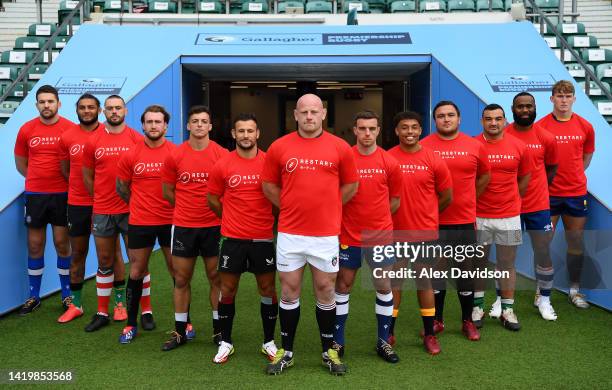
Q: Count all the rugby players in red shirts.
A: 13